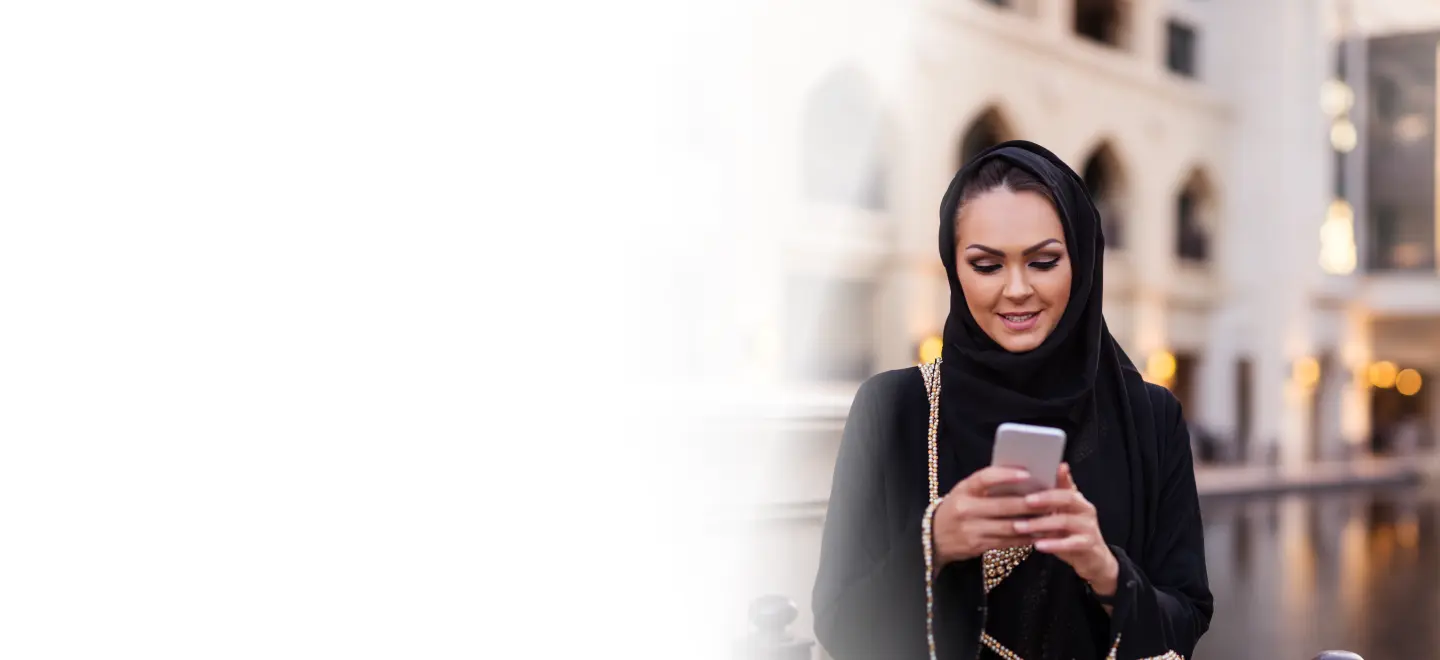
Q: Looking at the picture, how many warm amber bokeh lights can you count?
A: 5